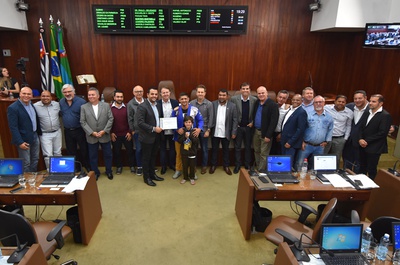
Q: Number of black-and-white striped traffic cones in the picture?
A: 0